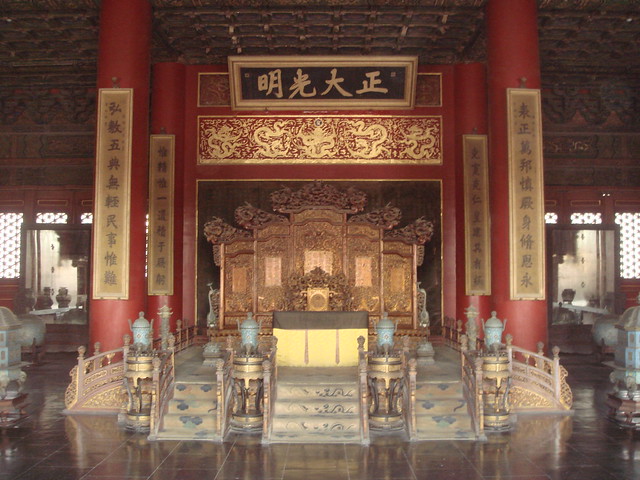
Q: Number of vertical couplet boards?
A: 4